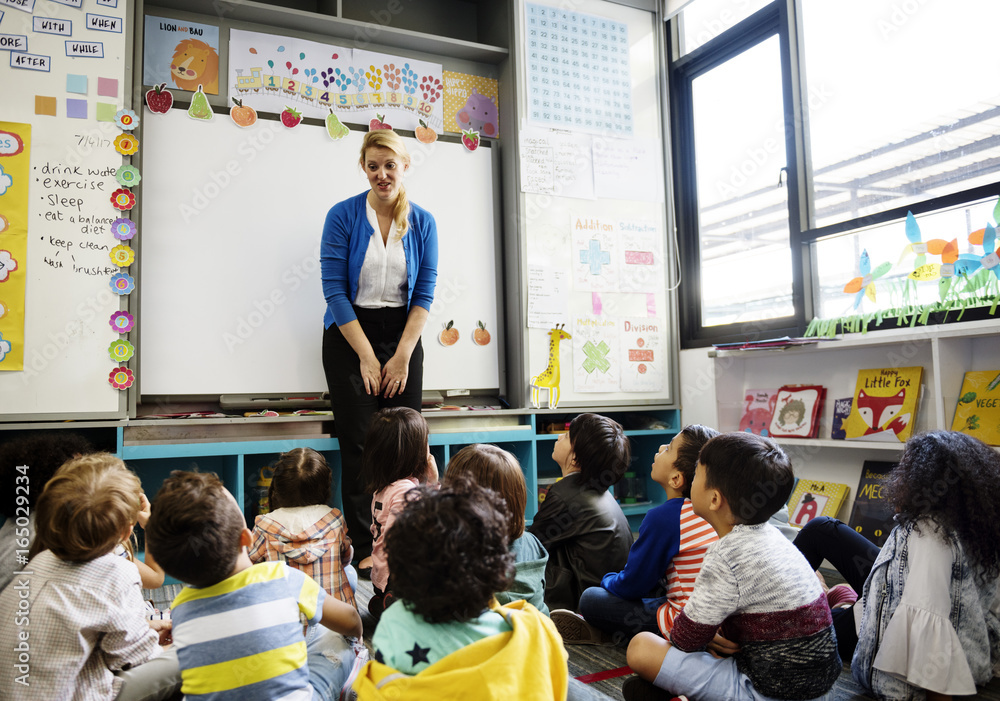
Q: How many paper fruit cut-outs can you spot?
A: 10